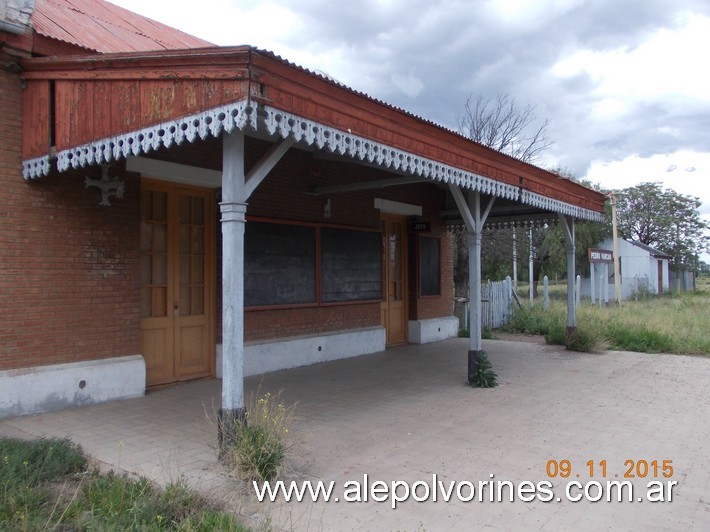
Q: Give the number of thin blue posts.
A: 3